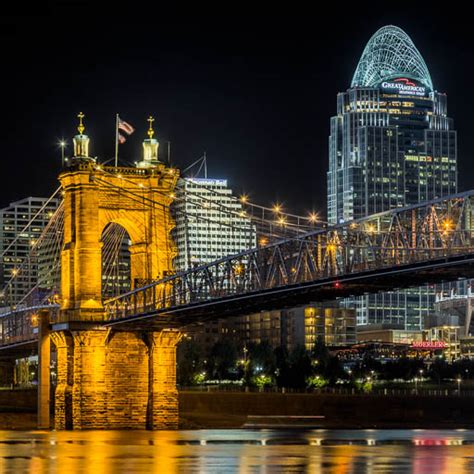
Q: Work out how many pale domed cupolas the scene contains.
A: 2